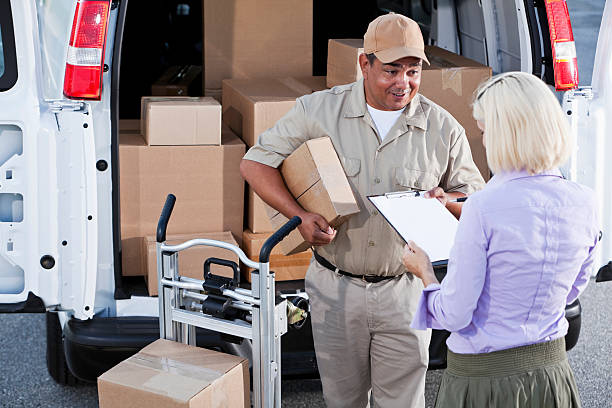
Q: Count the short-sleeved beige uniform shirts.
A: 1